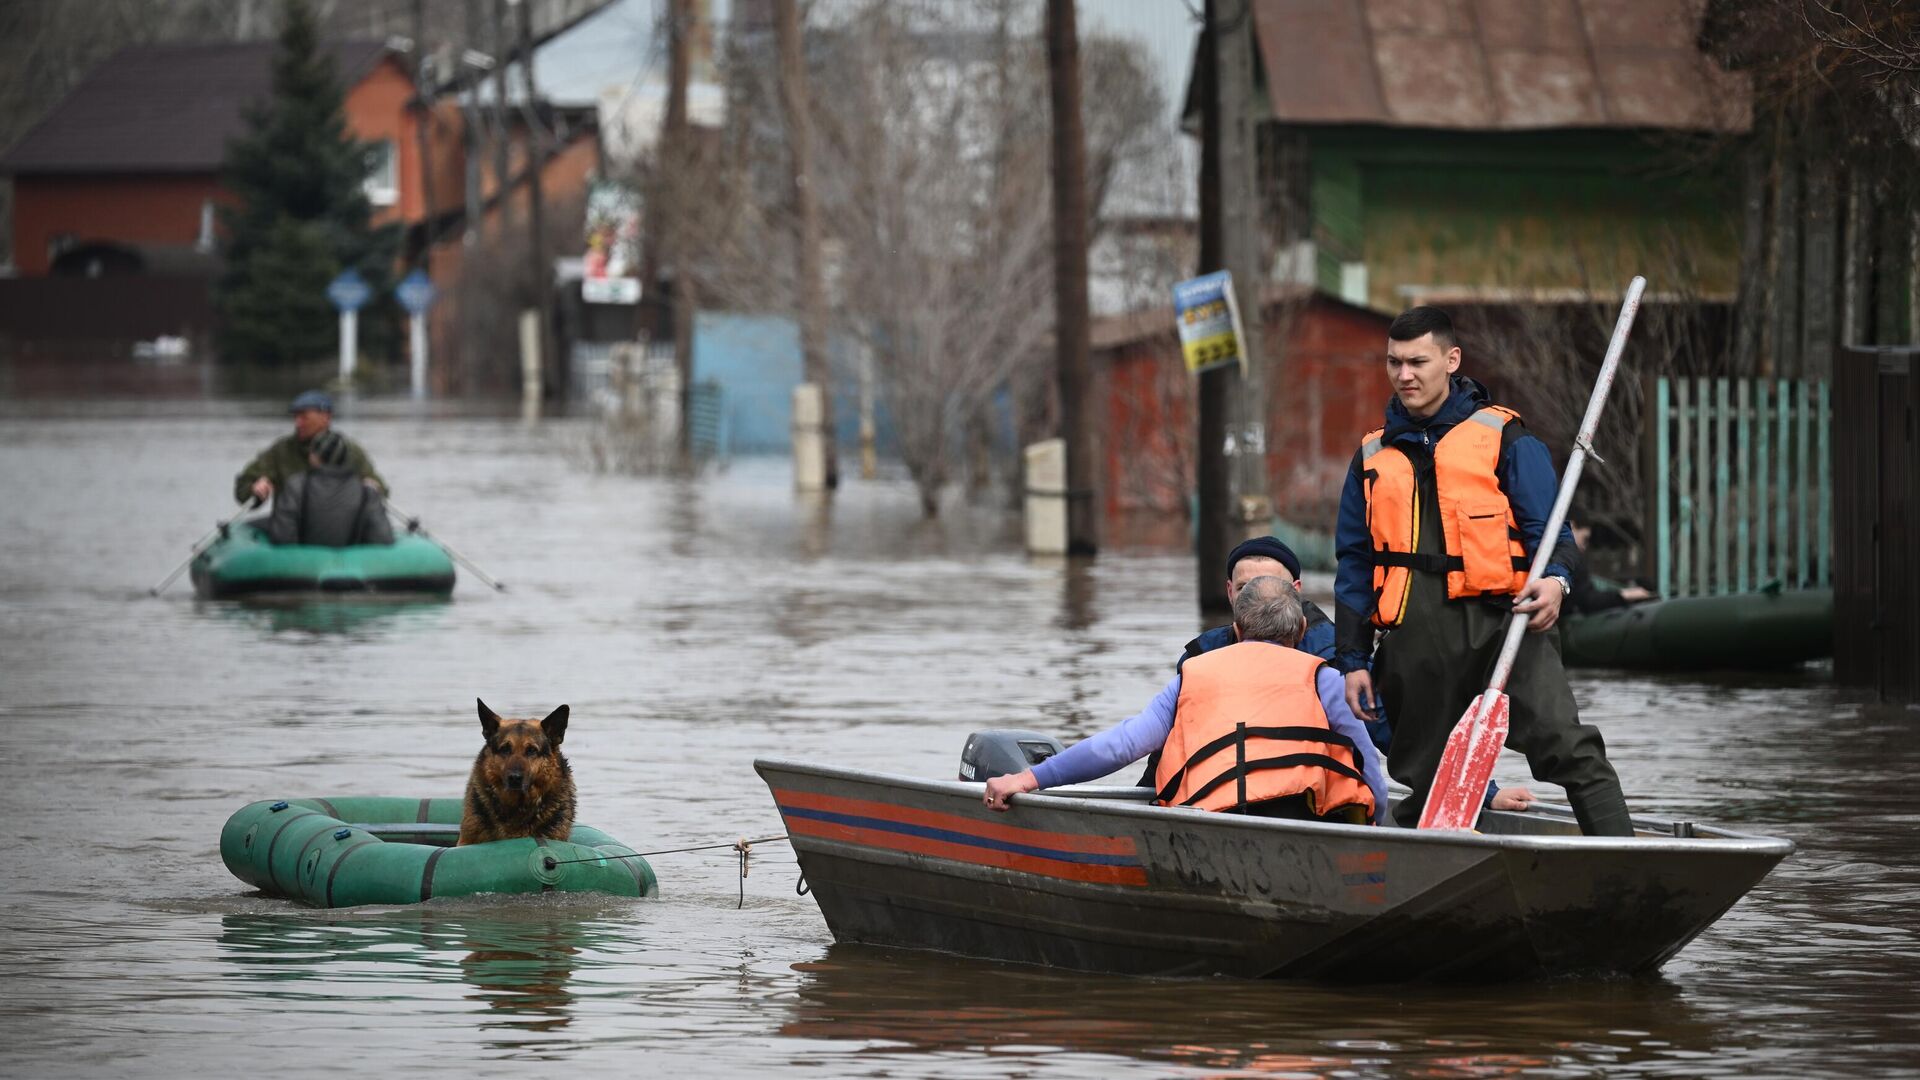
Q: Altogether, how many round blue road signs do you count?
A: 2